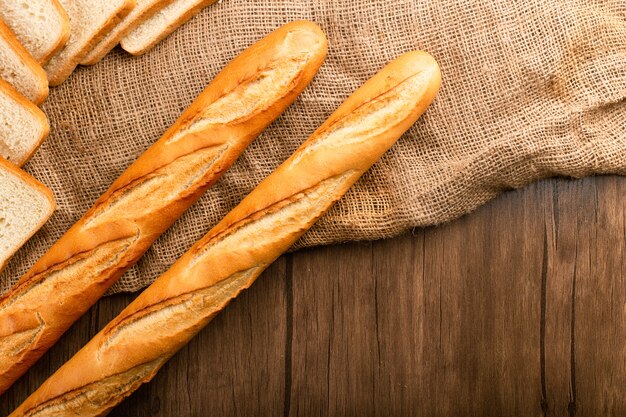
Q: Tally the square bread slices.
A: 7